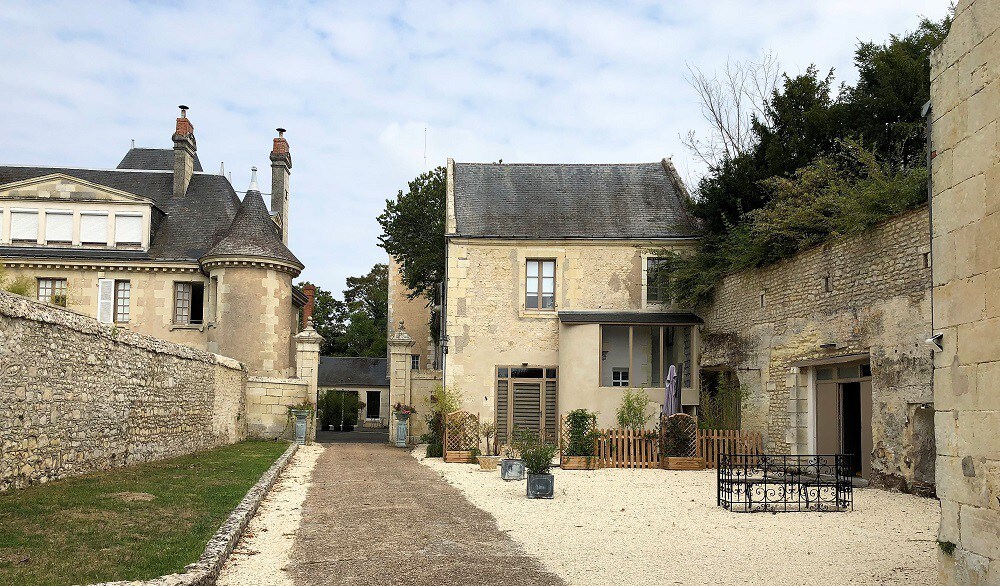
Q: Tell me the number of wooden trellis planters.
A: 3